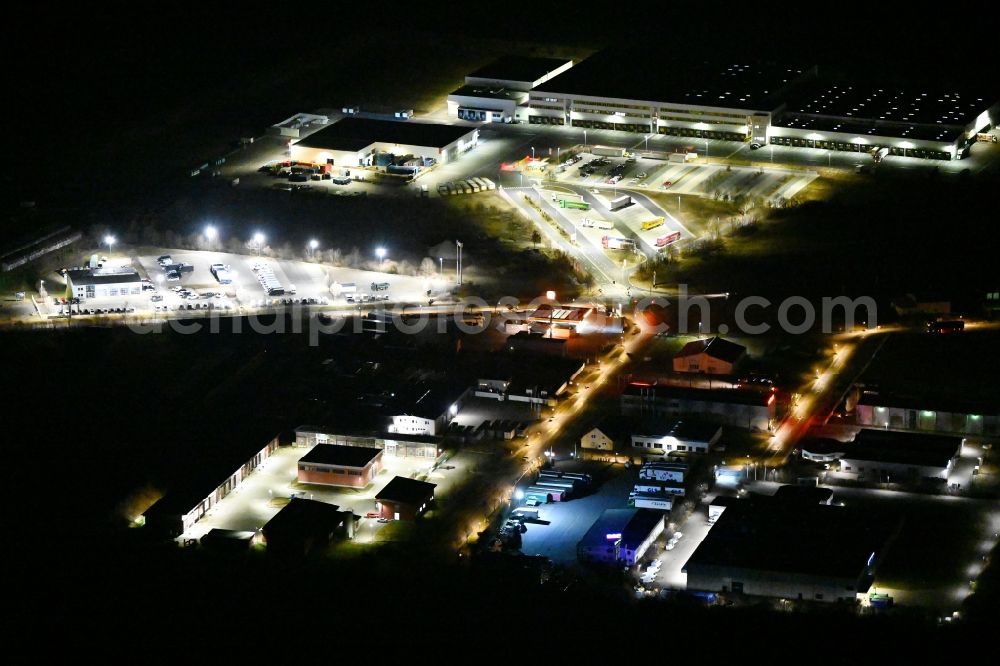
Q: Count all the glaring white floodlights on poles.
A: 5